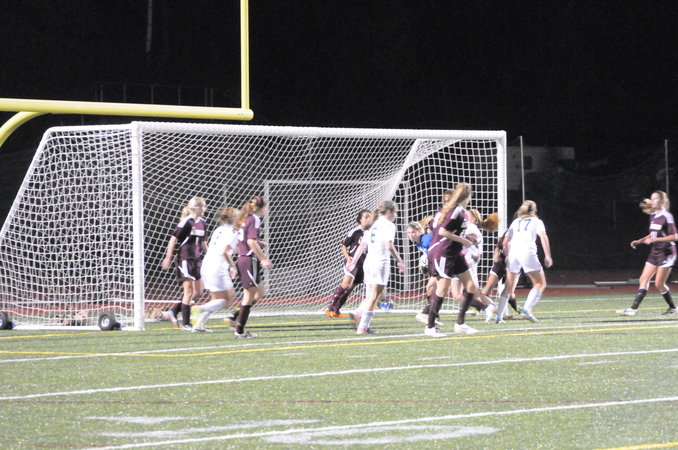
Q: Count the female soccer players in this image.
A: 12